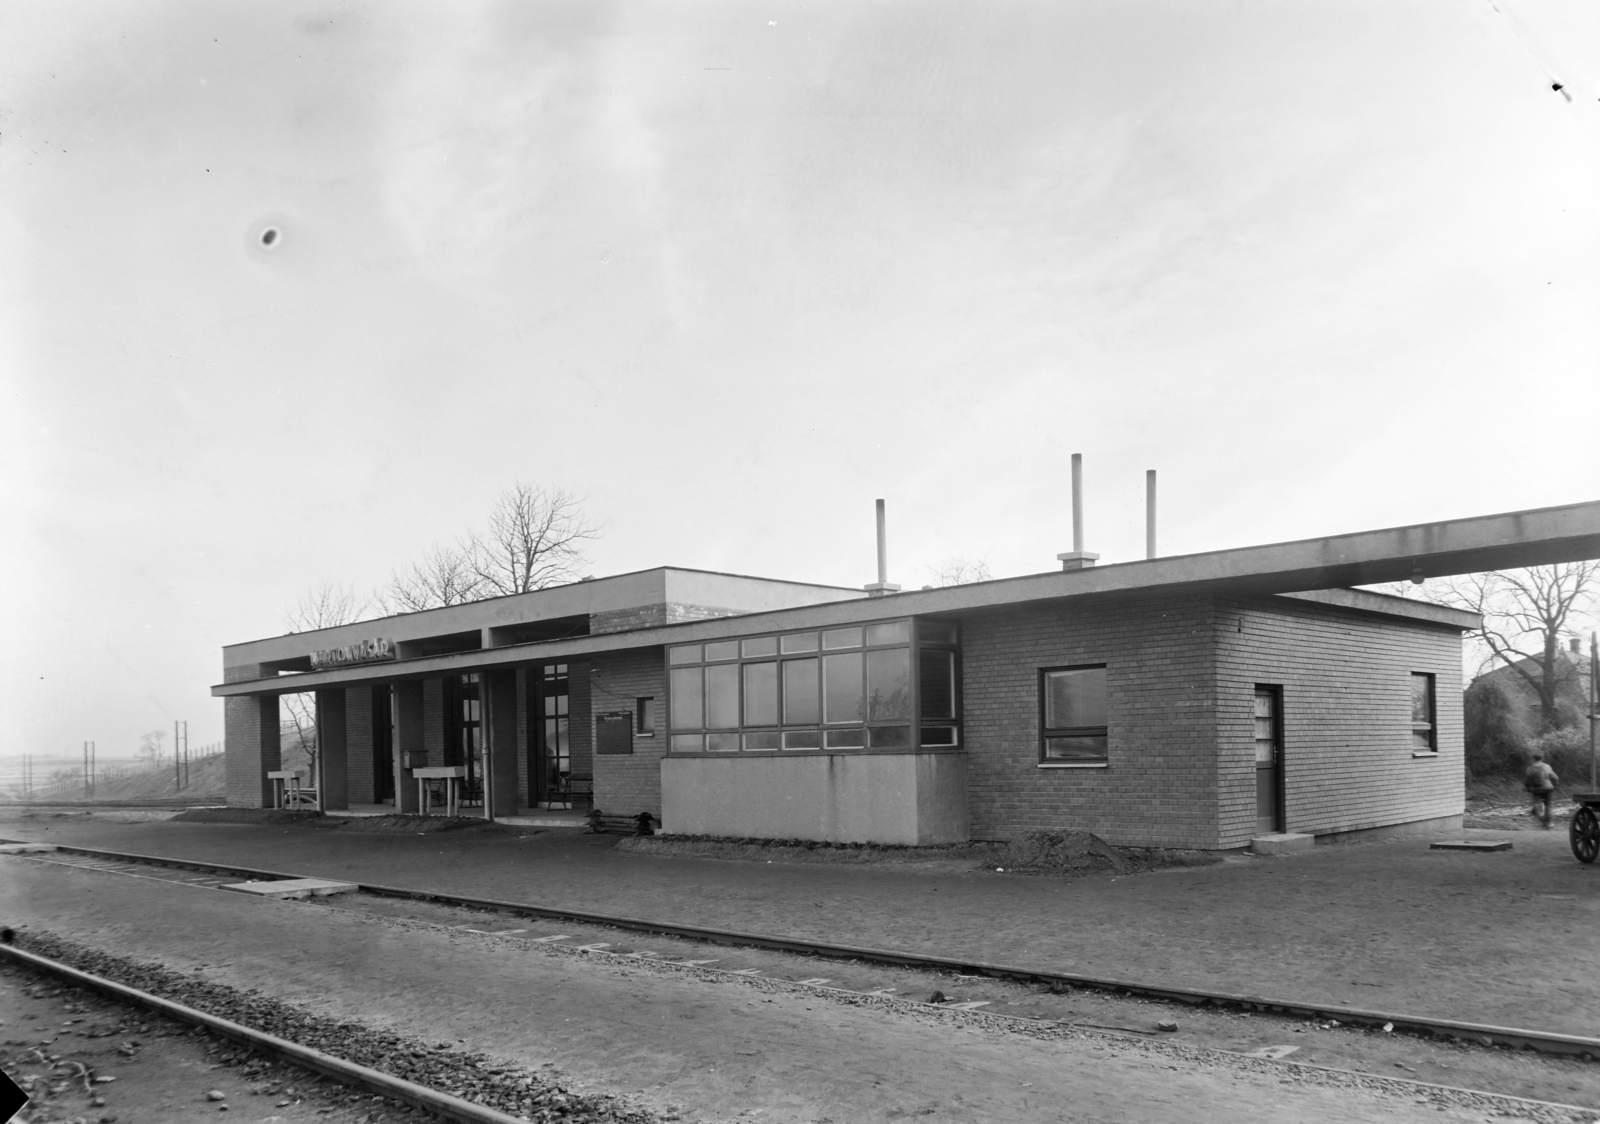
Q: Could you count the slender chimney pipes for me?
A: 3